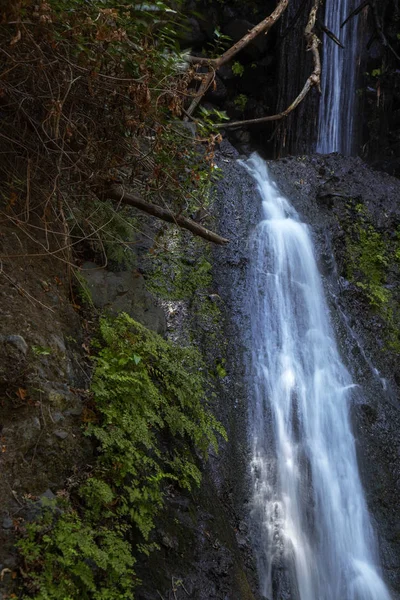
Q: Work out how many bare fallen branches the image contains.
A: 3